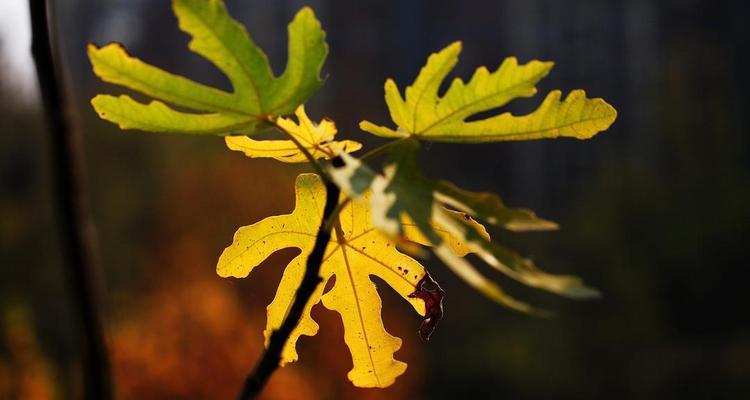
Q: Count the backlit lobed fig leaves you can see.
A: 5